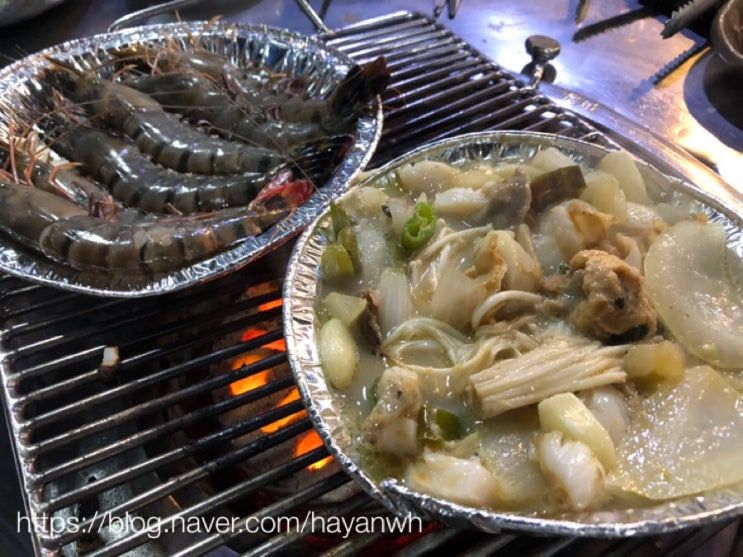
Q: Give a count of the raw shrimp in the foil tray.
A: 6